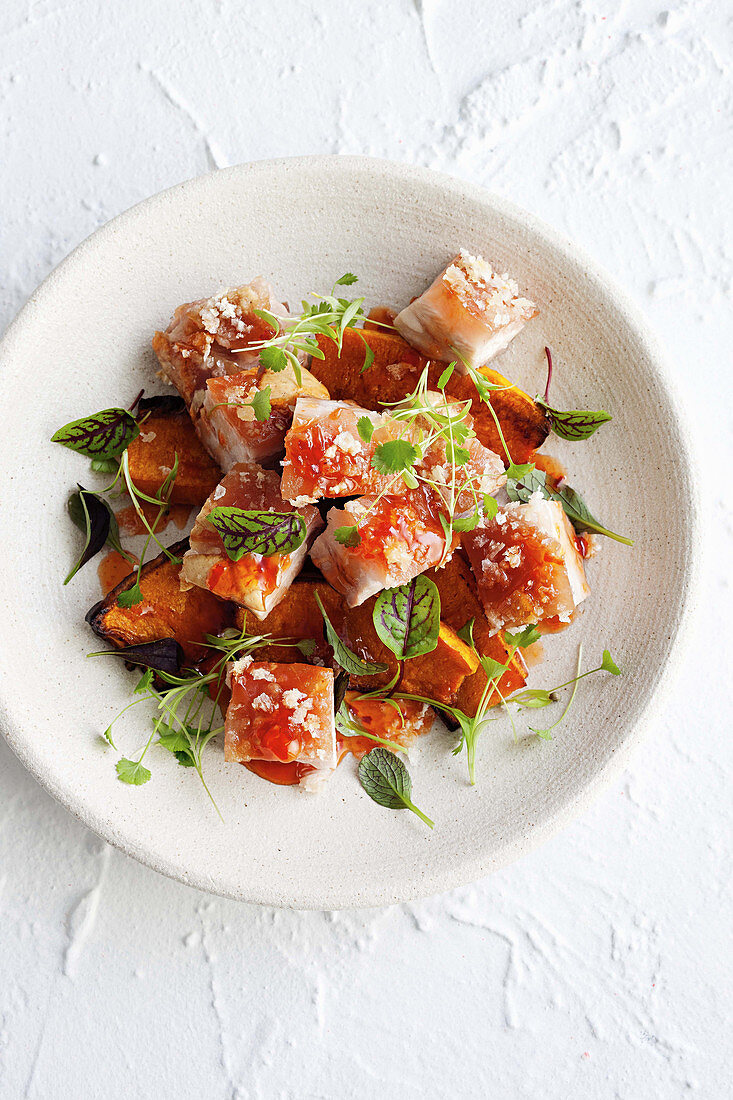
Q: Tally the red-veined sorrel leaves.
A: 4